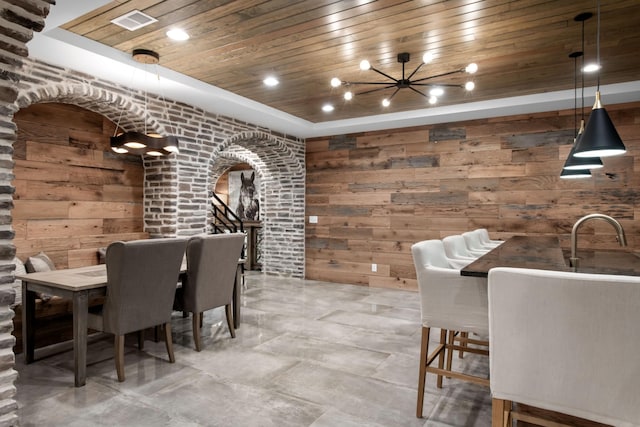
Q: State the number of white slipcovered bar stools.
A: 5